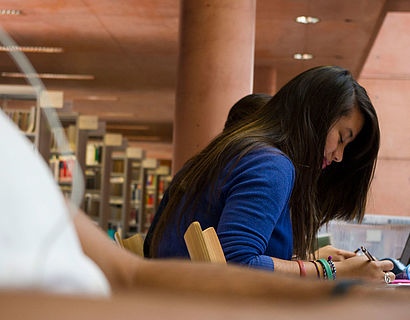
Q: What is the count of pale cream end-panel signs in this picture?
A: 6